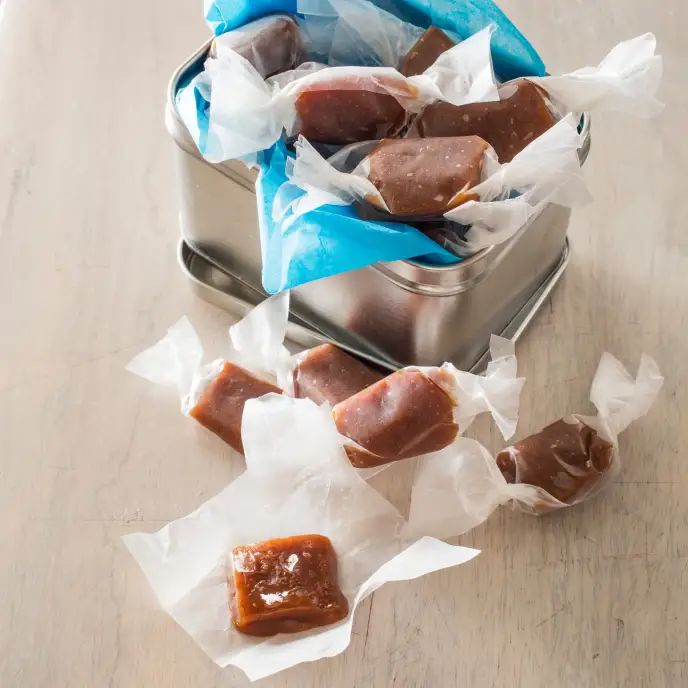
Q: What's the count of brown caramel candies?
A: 10